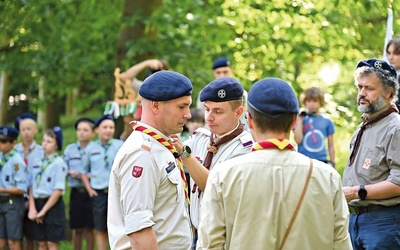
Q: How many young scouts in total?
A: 5